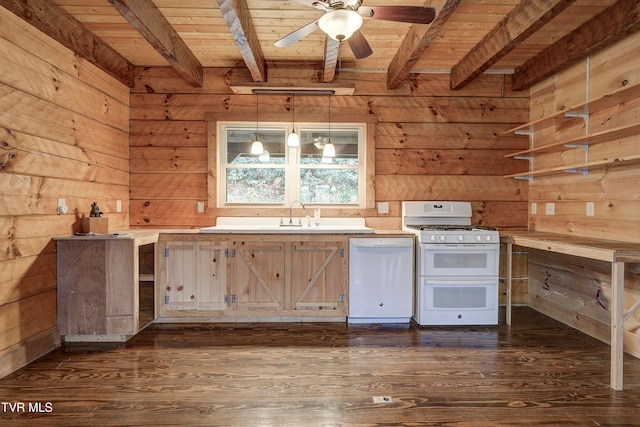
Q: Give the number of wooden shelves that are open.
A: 3